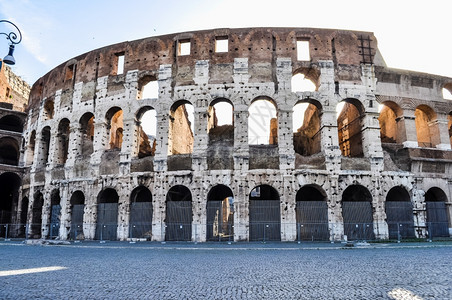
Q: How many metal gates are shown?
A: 11